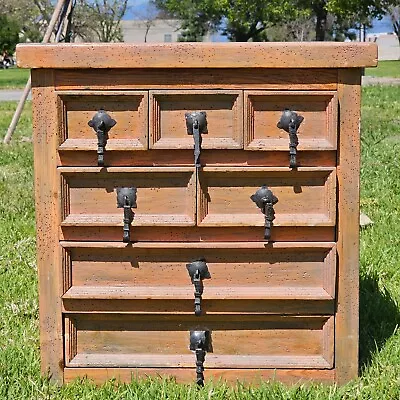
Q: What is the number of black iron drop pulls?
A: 7